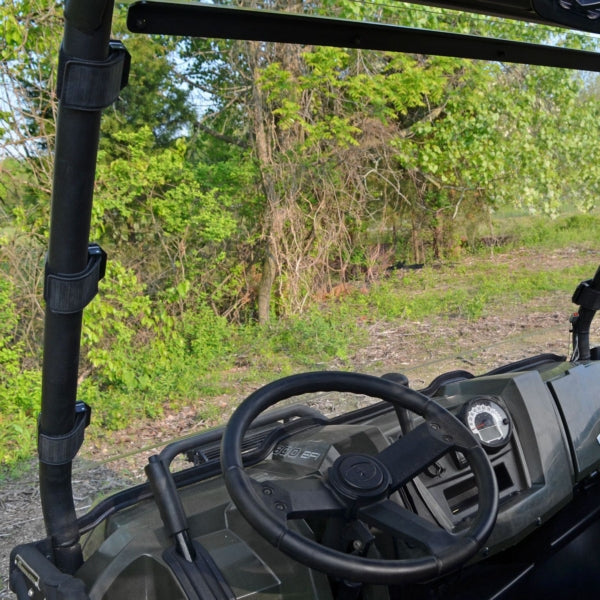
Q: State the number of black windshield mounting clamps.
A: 4